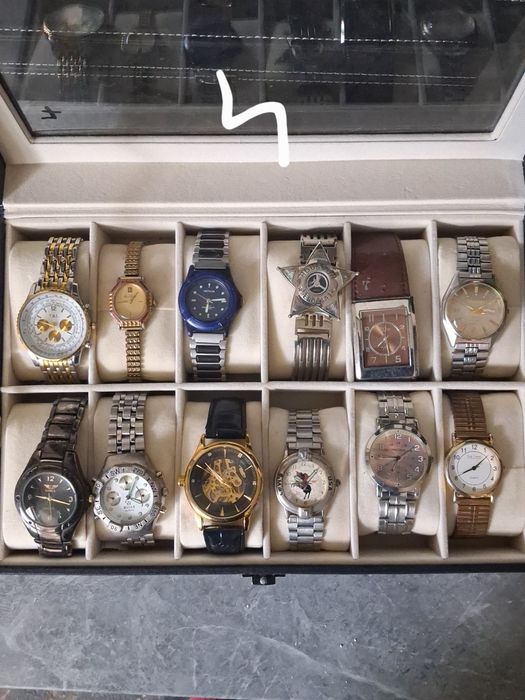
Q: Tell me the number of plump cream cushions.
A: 12